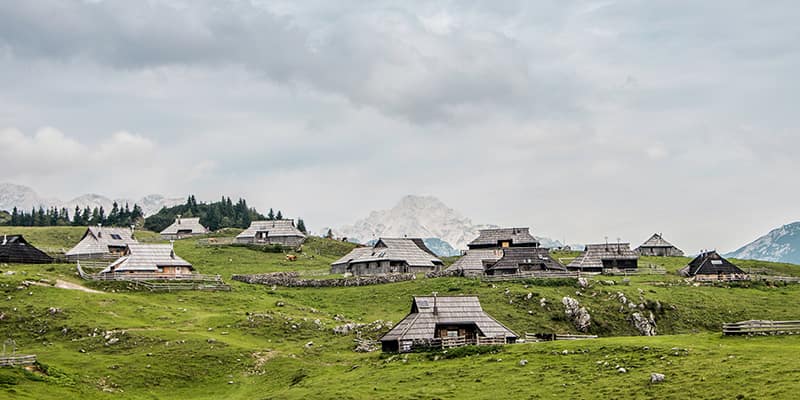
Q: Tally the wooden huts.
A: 13